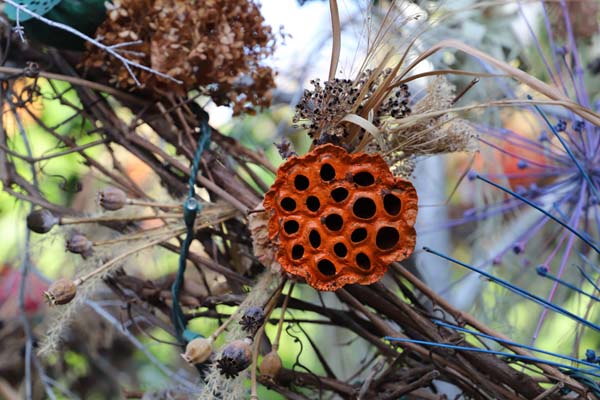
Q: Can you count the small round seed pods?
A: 8